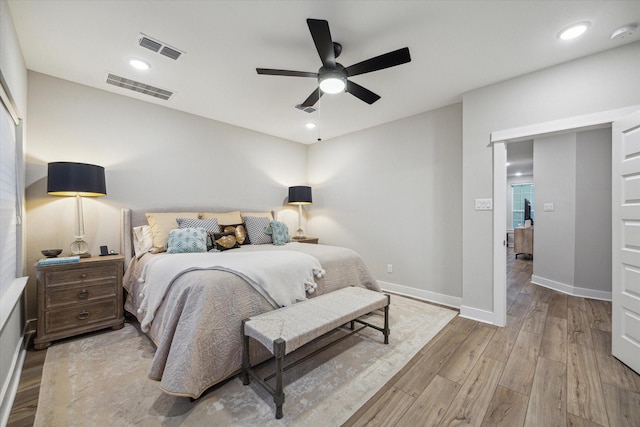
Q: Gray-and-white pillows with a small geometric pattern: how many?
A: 2